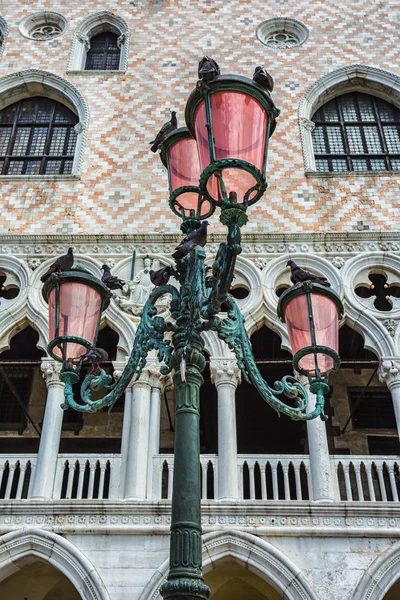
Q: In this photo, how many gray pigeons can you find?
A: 9